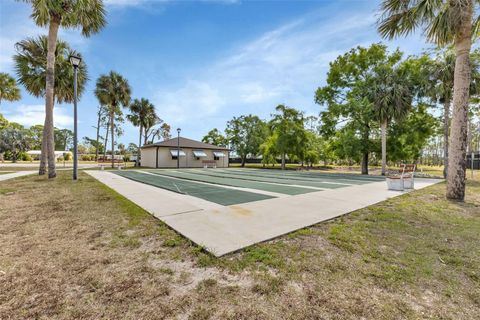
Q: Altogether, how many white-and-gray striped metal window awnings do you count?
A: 3